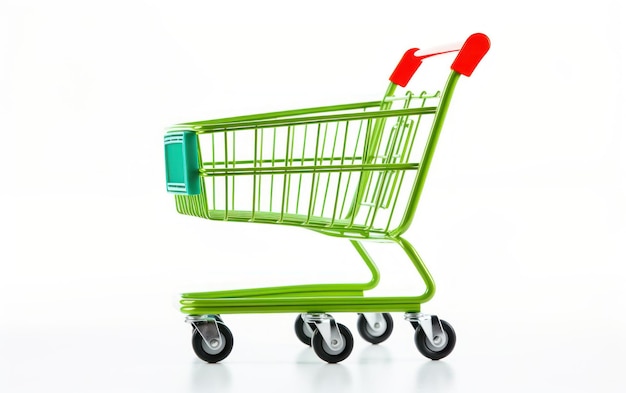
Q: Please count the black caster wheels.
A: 5